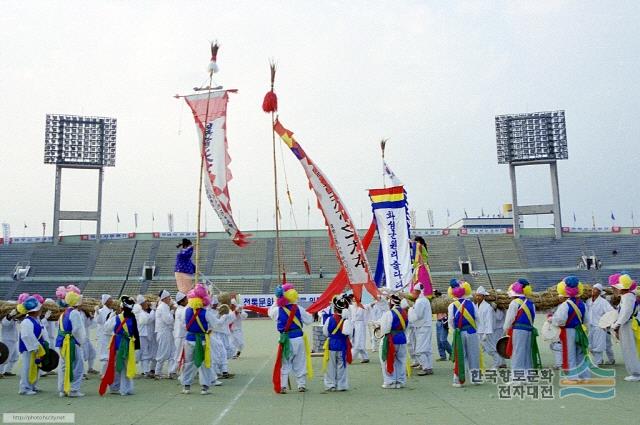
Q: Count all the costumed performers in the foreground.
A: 11